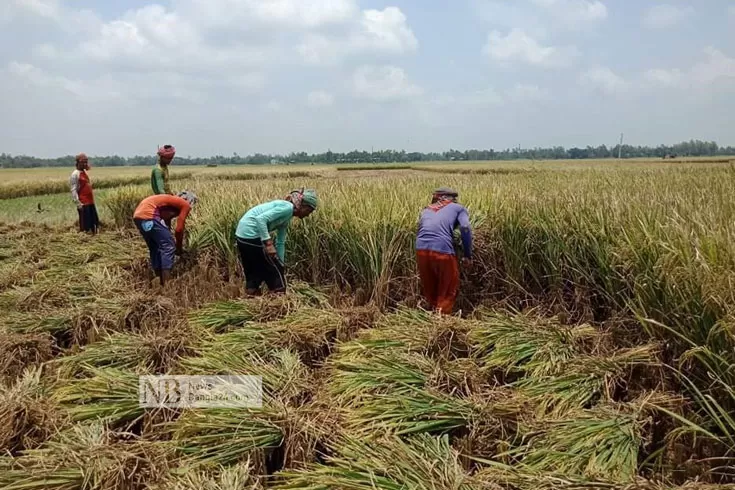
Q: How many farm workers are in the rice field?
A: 5